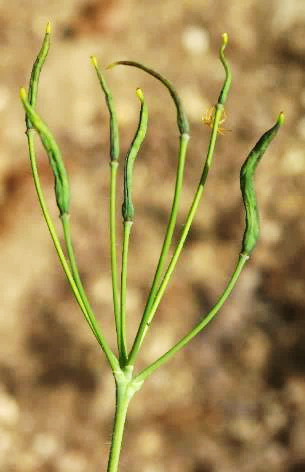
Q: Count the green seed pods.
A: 7